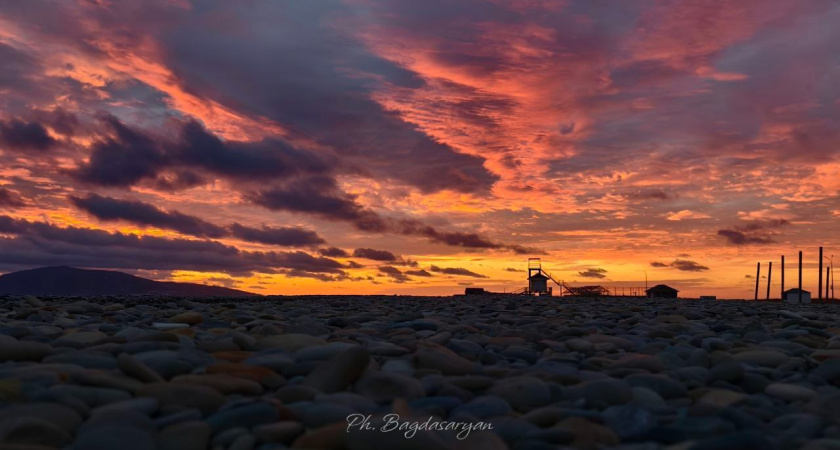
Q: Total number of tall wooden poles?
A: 6